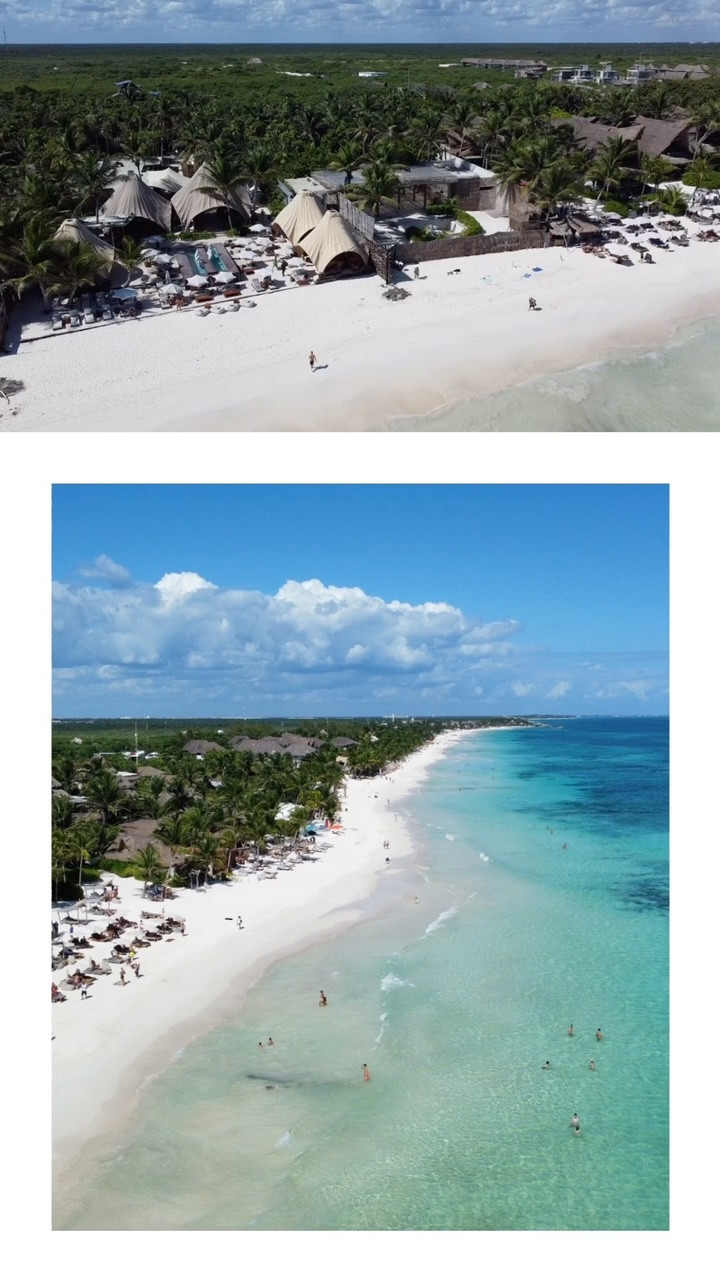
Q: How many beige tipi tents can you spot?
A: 5